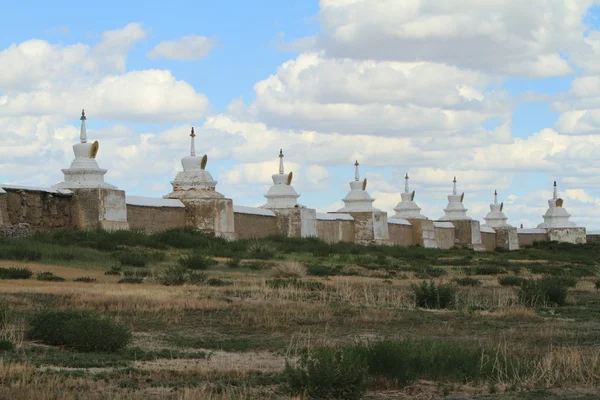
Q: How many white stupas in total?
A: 8